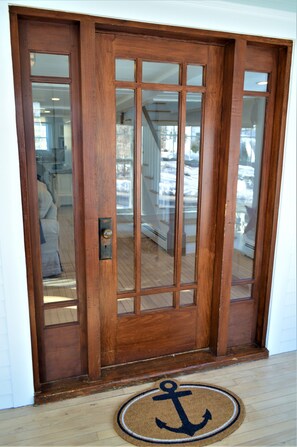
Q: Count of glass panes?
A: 15